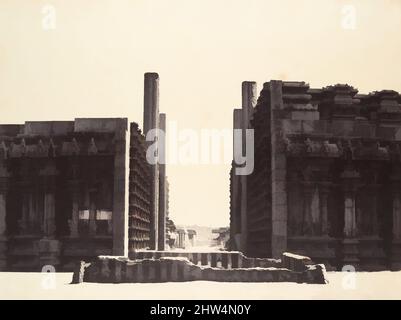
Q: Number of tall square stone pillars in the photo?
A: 4